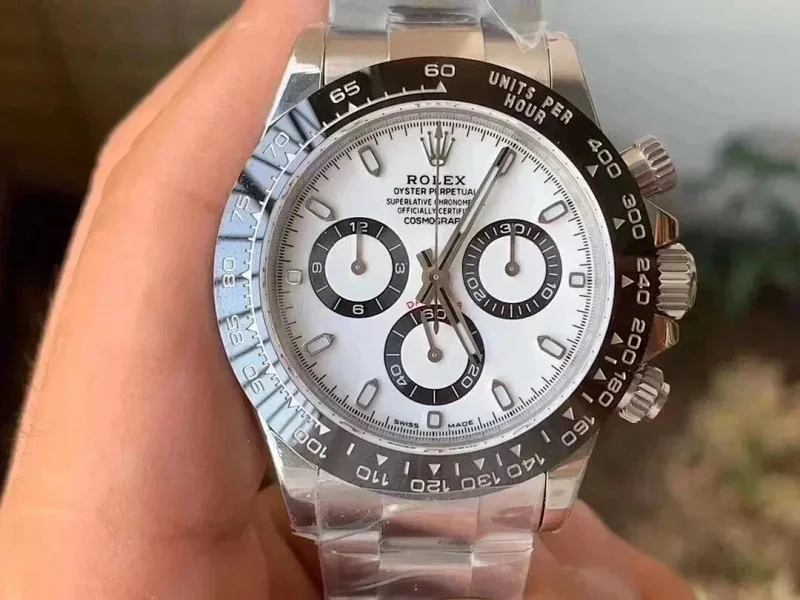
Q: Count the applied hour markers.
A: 11